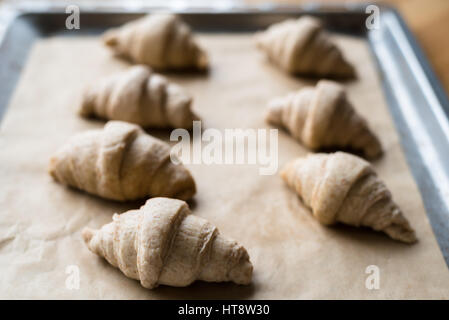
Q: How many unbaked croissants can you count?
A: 7